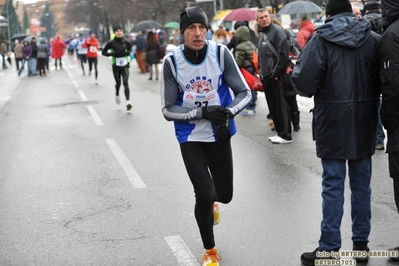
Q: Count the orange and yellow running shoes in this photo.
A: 2